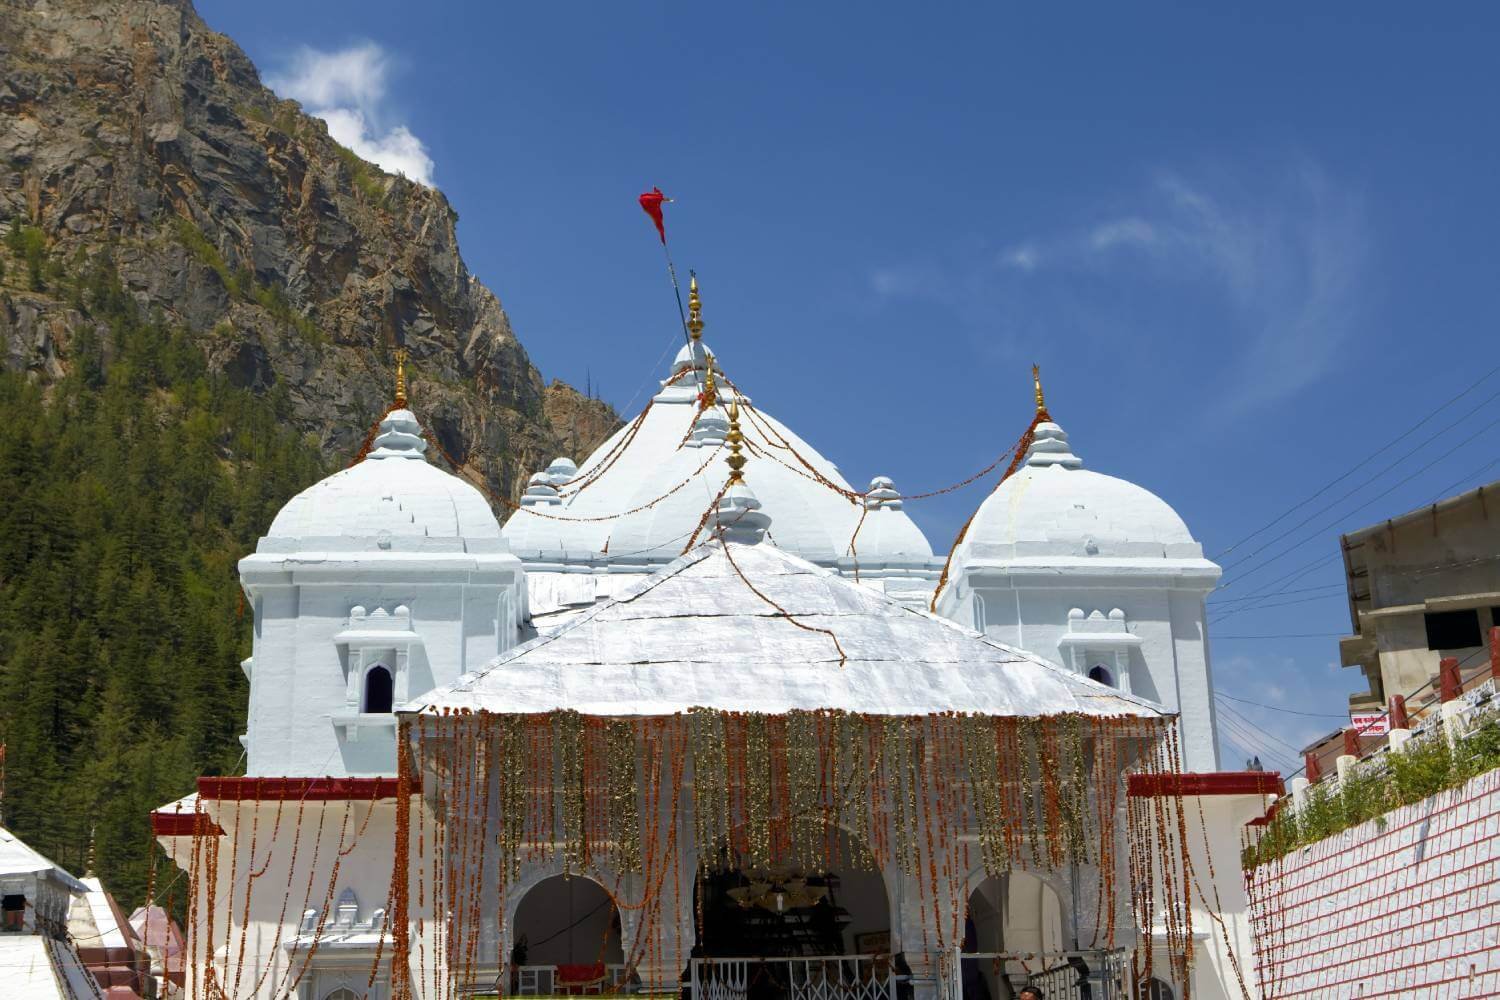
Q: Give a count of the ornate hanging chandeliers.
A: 1